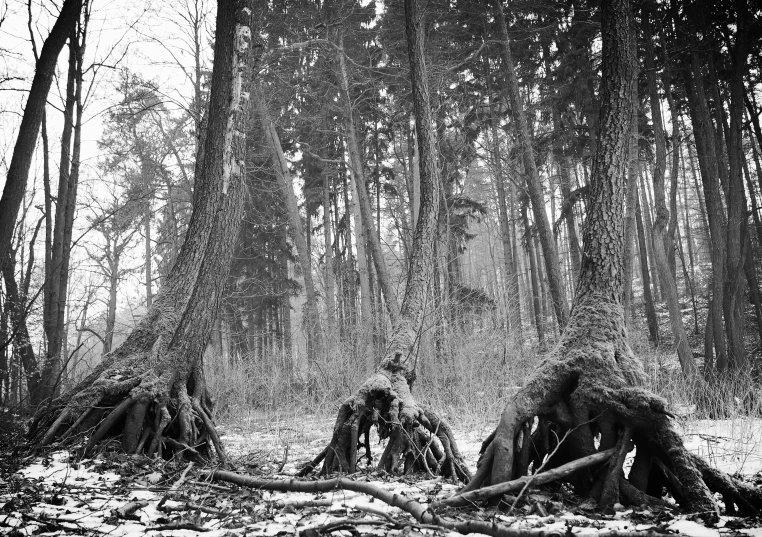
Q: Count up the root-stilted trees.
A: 3